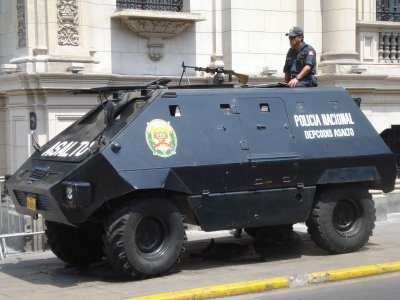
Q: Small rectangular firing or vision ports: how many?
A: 5